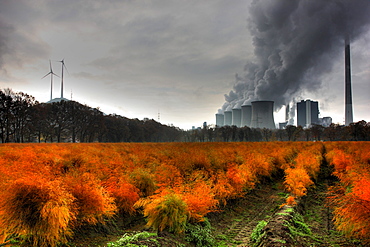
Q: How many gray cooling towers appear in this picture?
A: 5